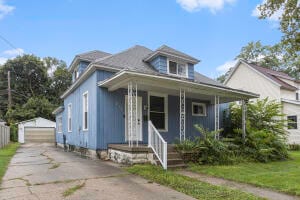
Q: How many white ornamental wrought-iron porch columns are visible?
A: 4